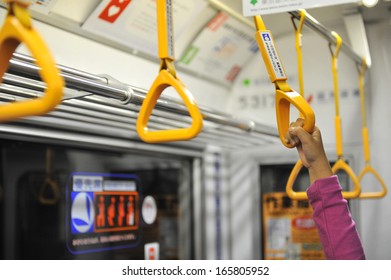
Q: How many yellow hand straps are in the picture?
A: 6